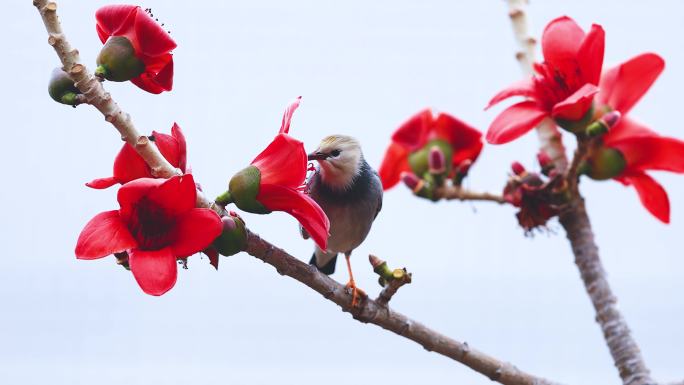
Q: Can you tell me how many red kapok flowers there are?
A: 7